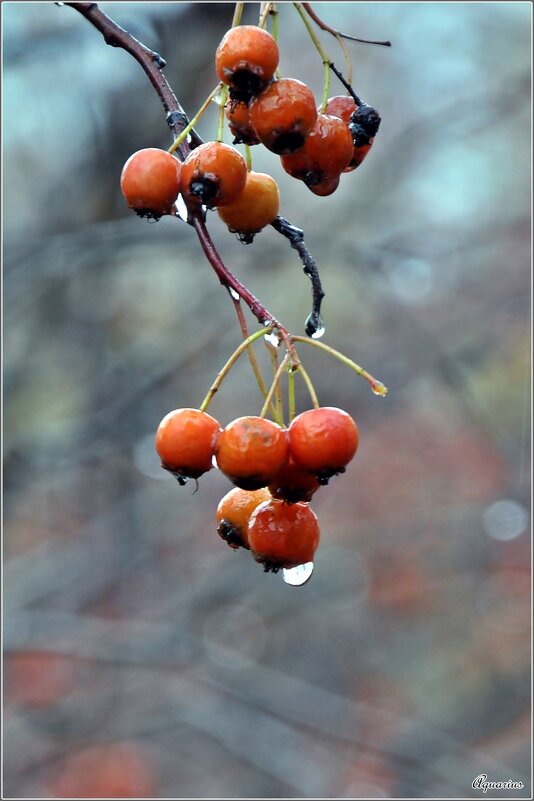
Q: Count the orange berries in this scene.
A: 14